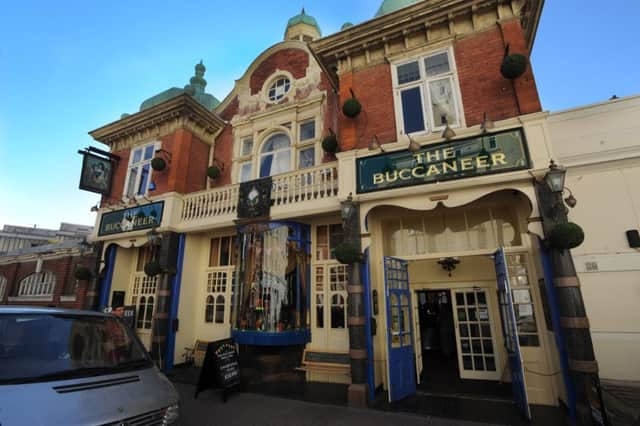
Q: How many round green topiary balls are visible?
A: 9